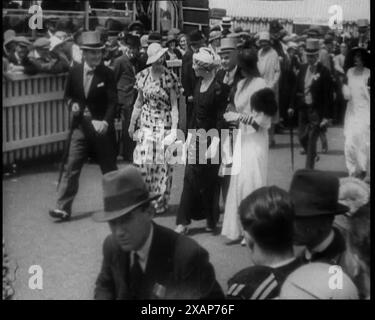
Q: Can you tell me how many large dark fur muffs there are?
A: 1